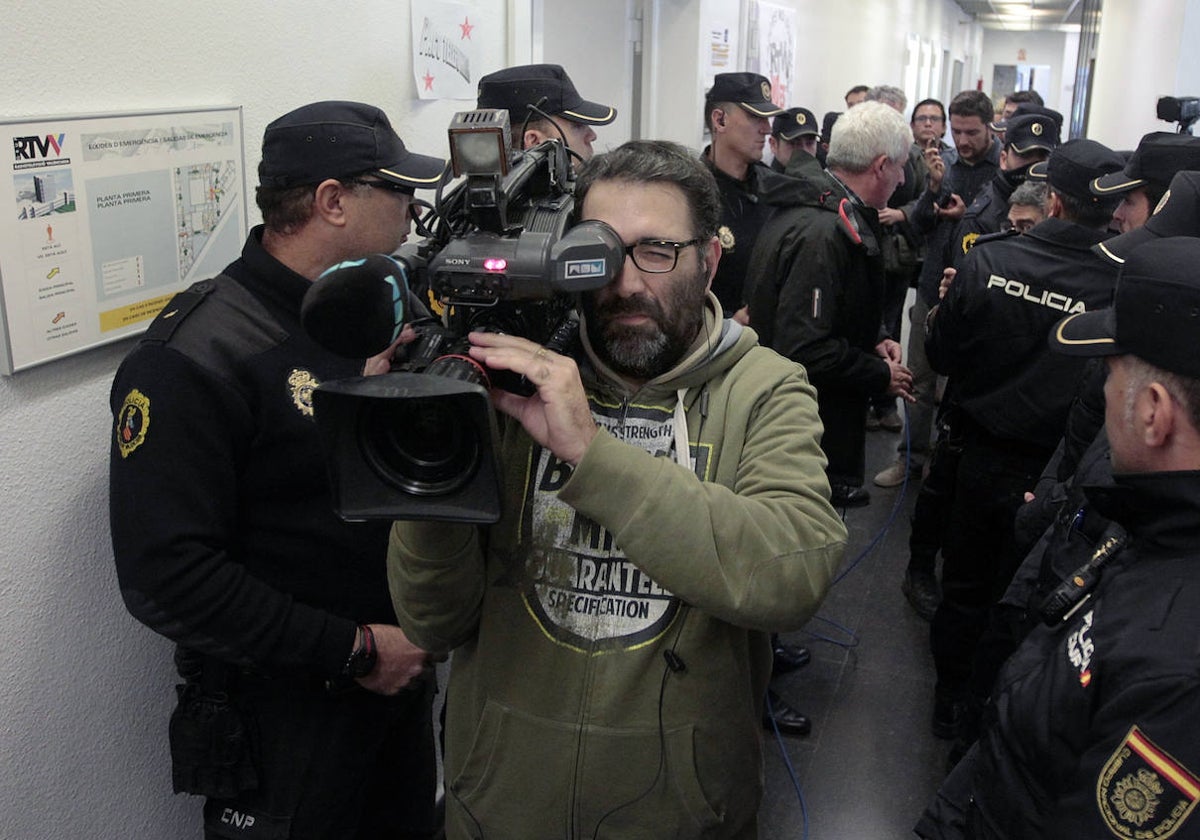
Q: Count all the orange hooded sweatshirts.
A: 0